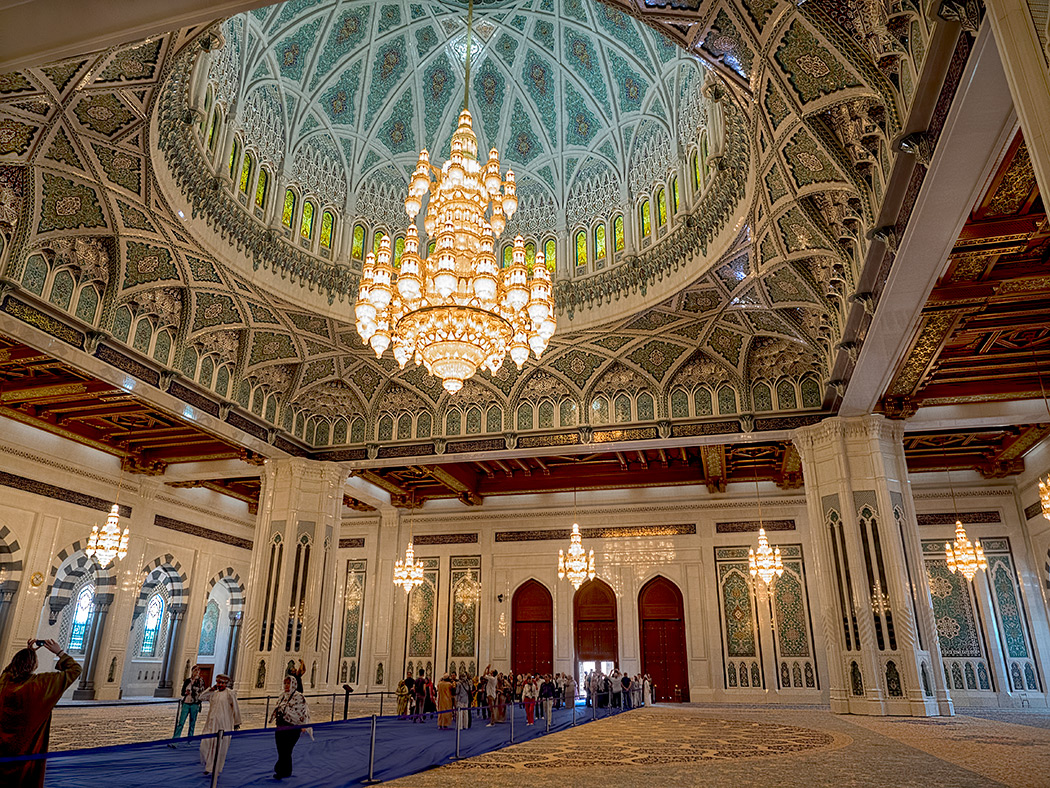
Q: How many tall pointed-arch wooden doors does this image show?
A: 3